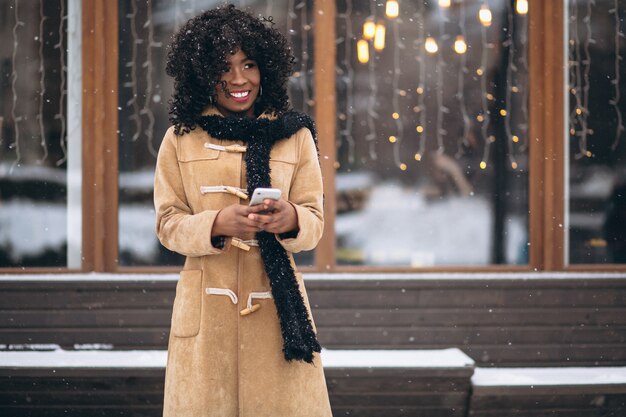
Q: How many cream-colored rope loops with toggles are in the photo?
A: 4